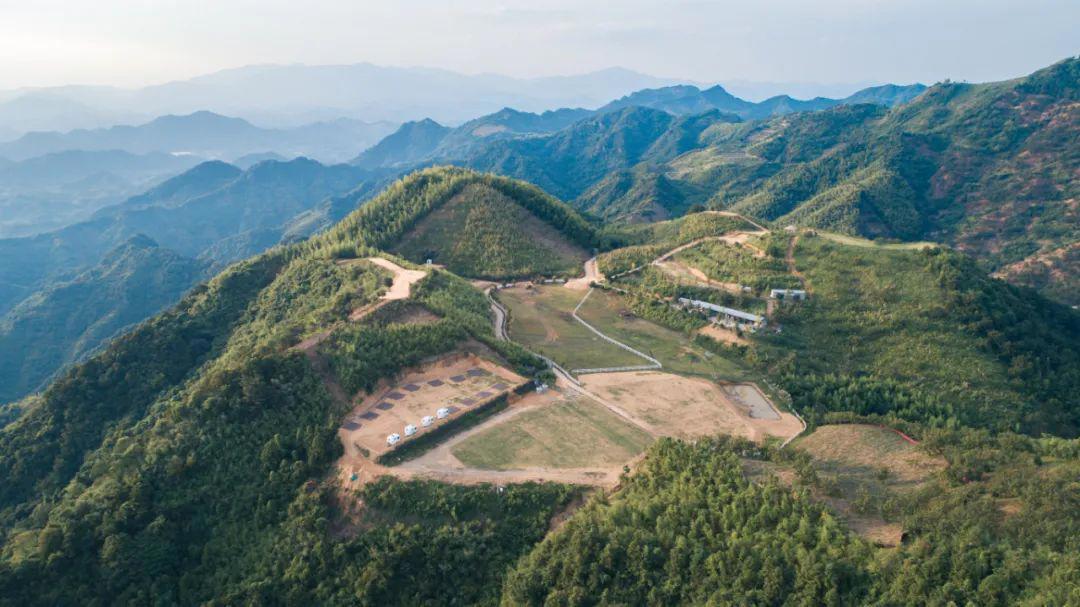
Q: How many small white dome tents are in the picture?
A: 4